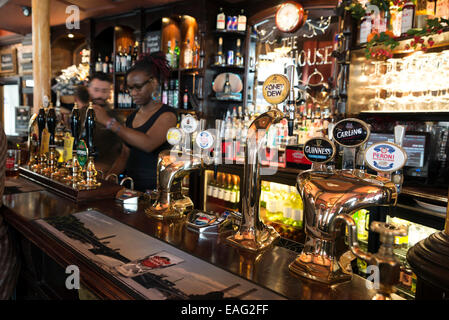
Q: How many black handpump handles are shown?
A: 4